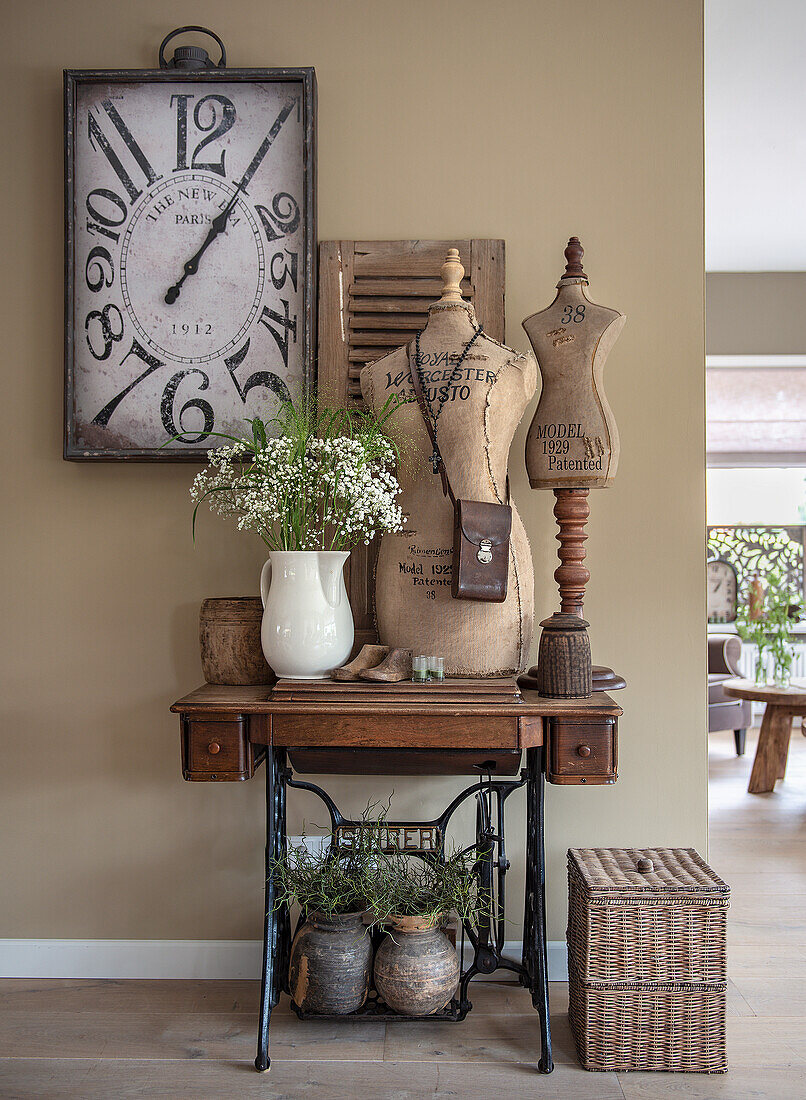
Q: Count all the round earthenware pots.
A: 2